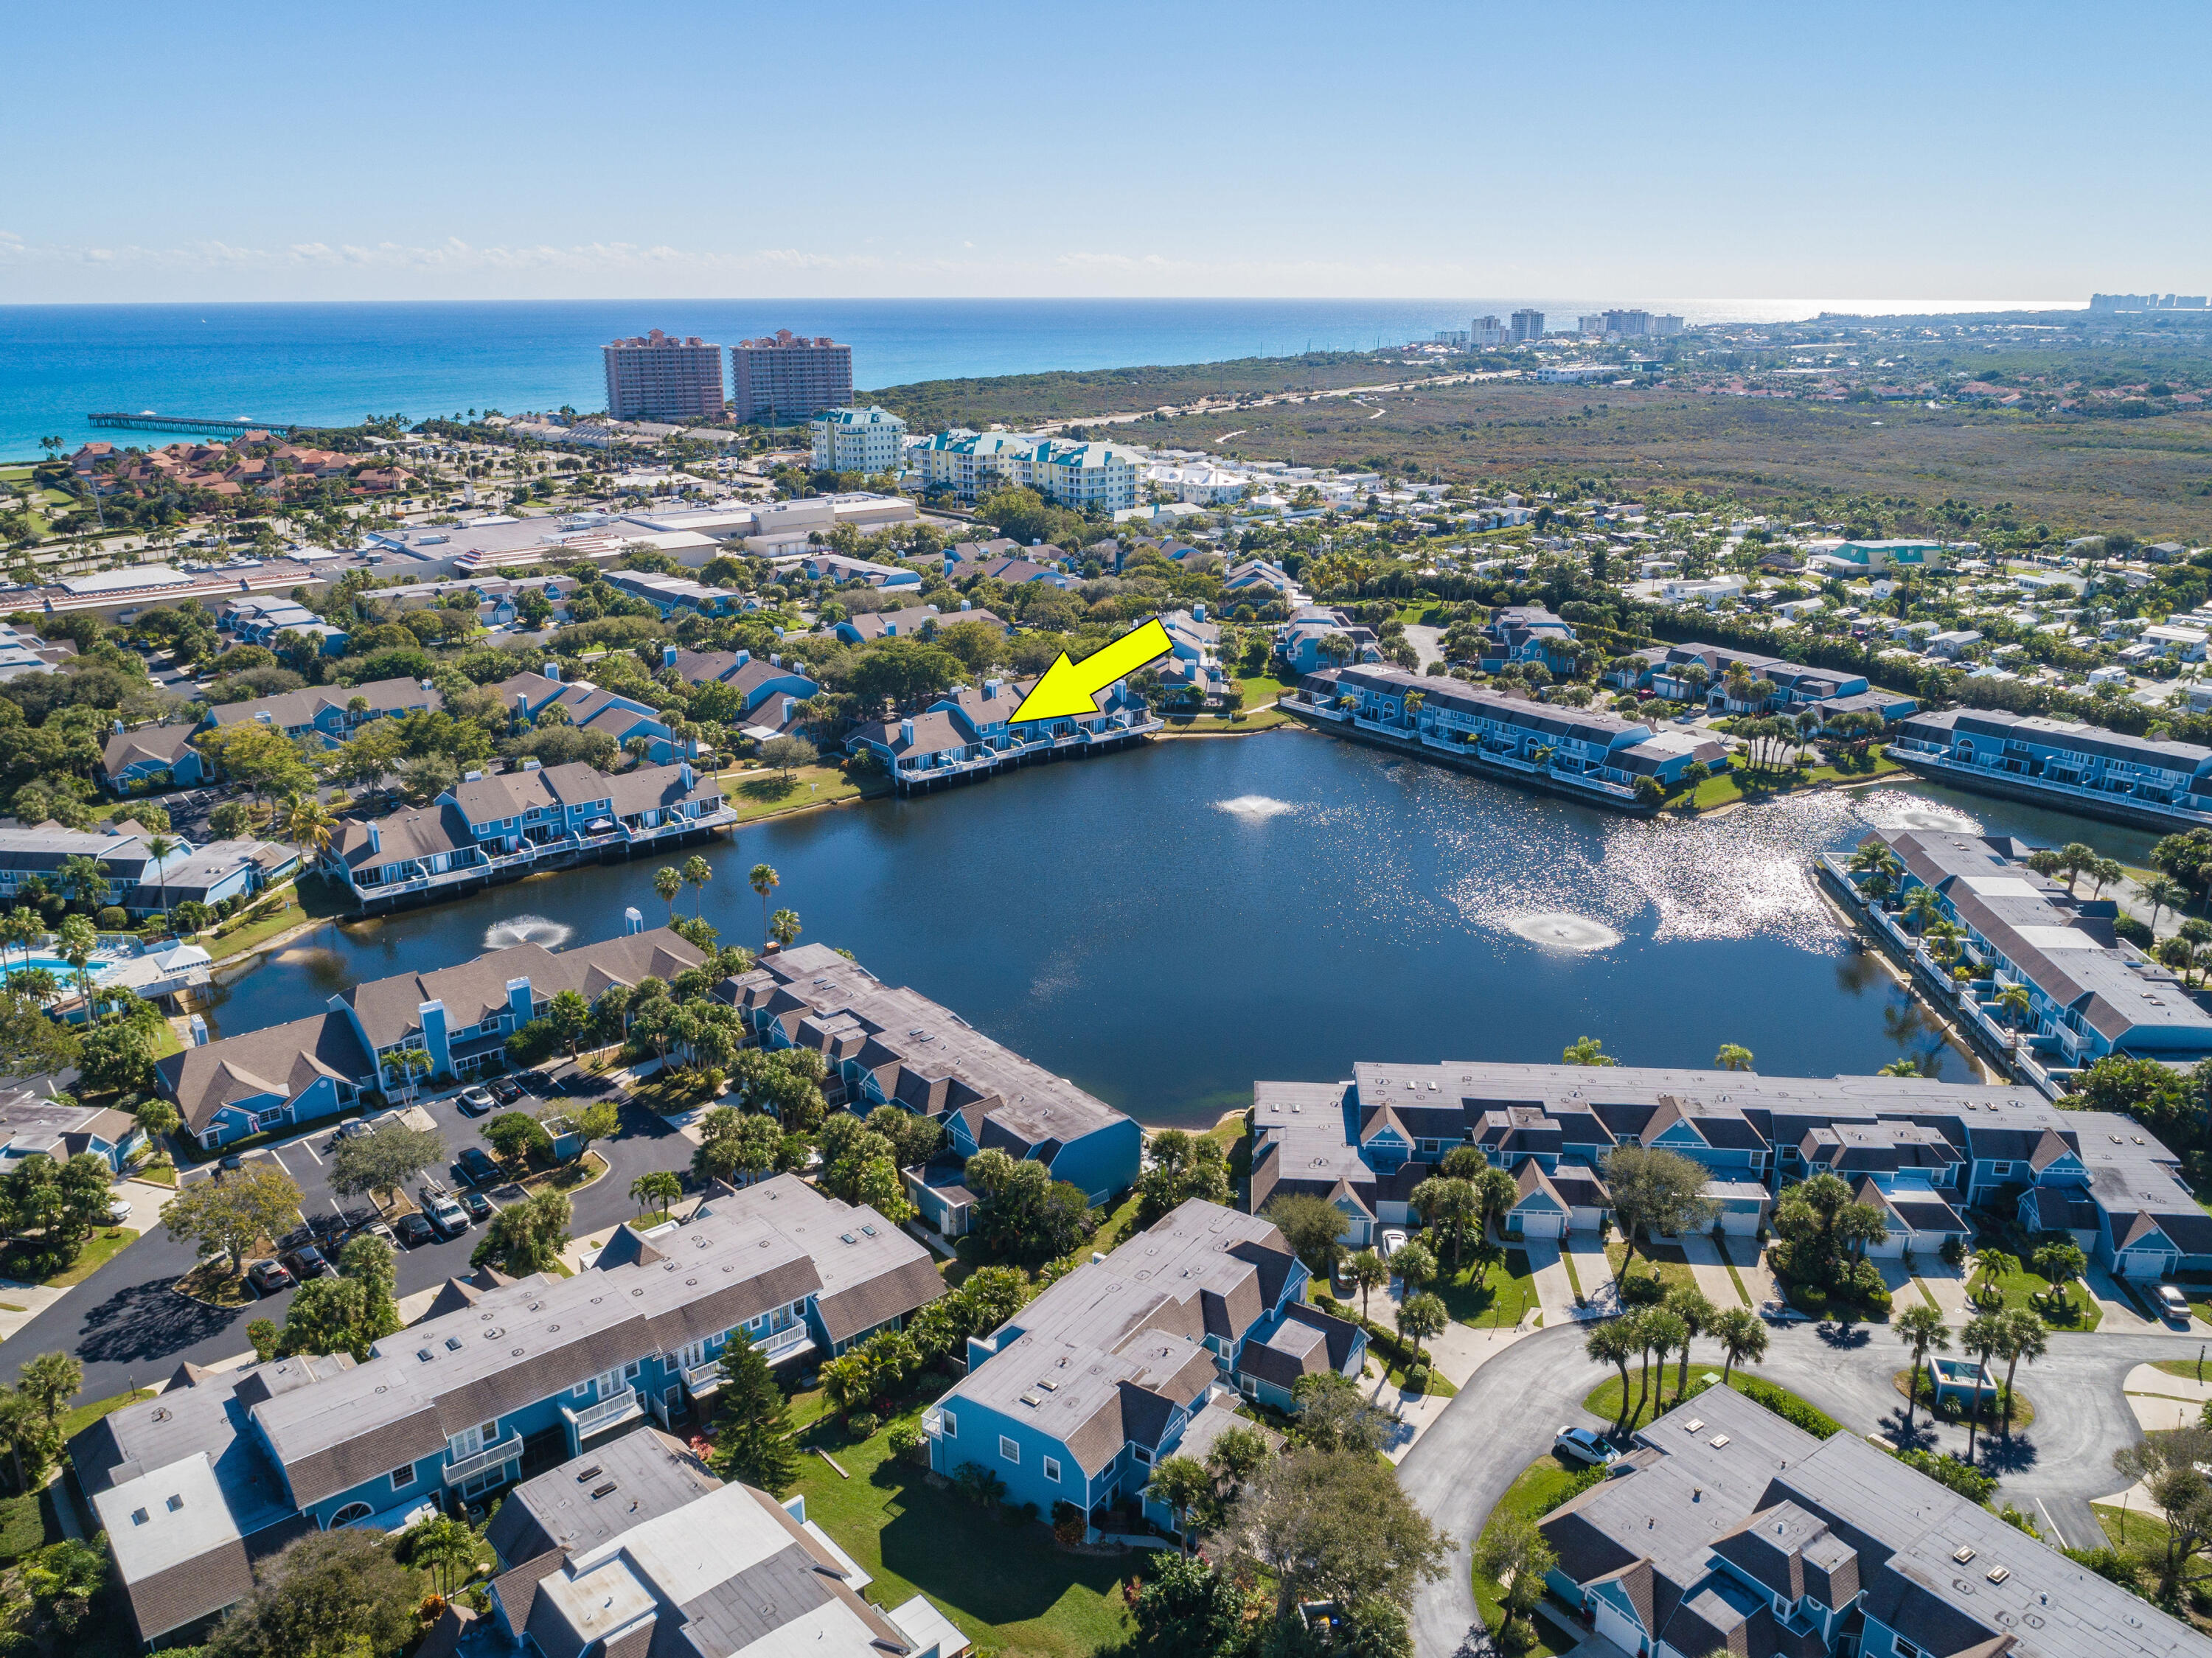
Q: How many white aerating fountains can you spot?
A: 4